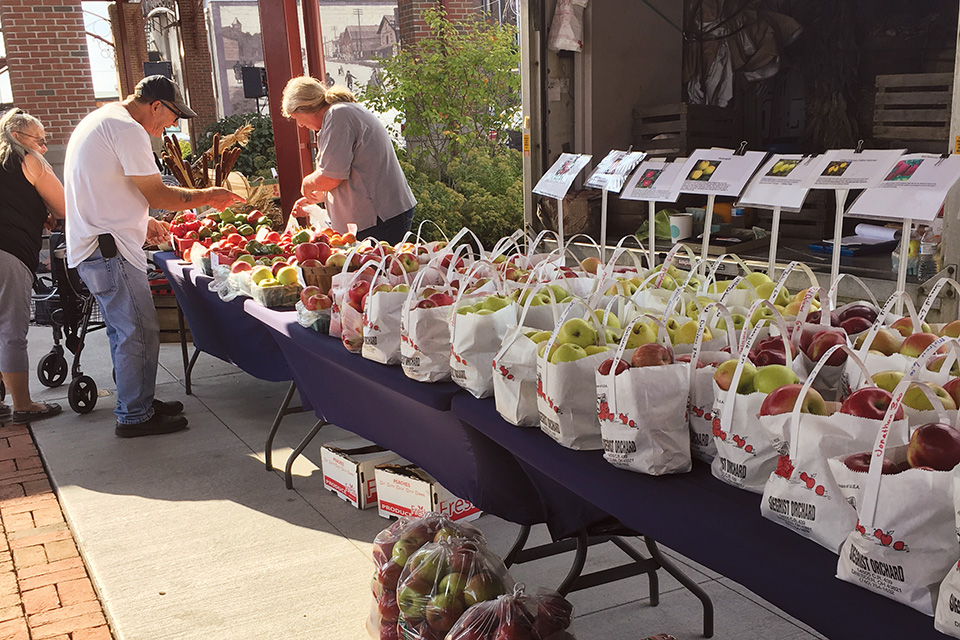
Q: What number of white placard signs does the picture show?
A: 7